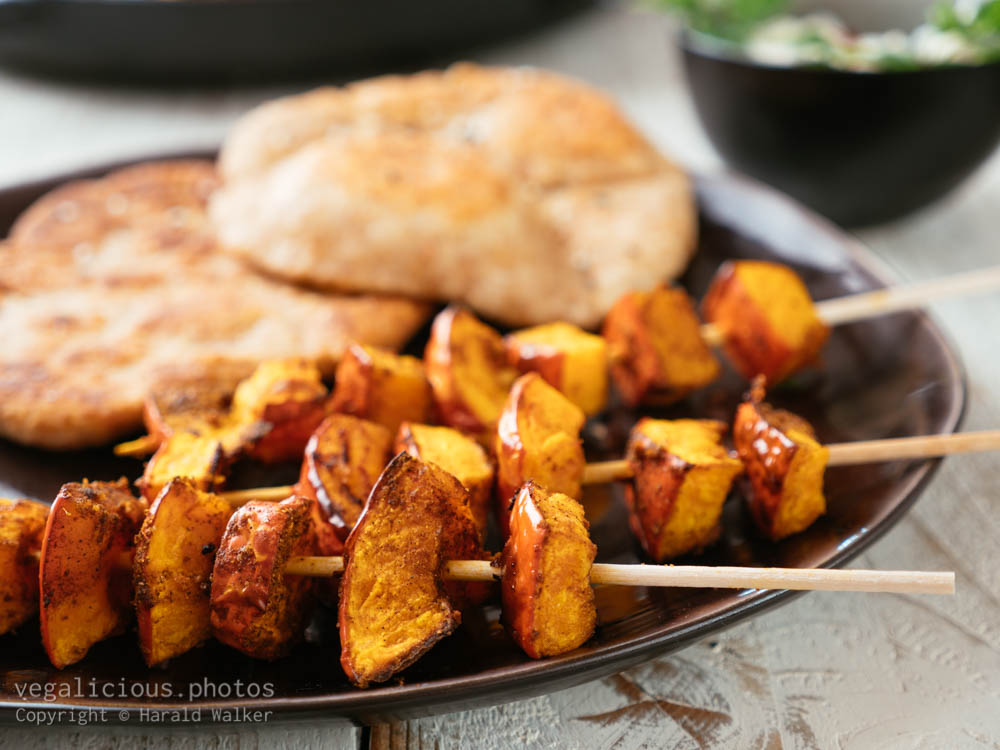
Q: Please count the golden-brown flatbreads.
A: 2